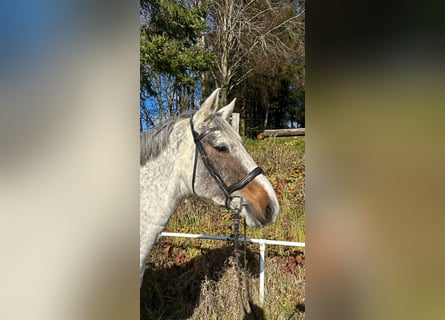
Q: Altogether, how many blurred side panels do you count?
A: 2